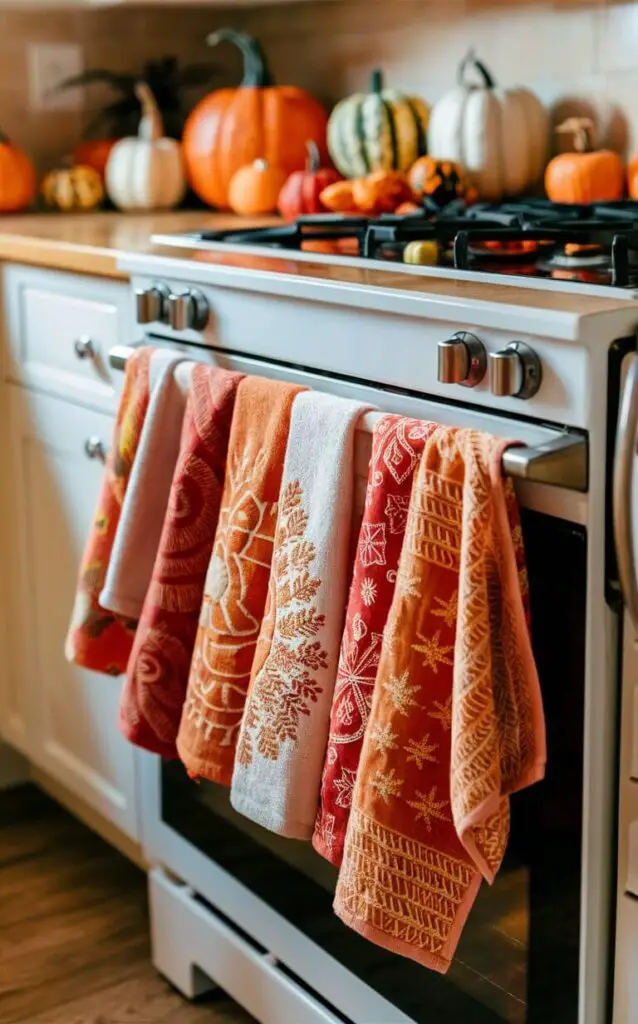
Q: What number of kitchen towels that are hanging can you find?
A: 7